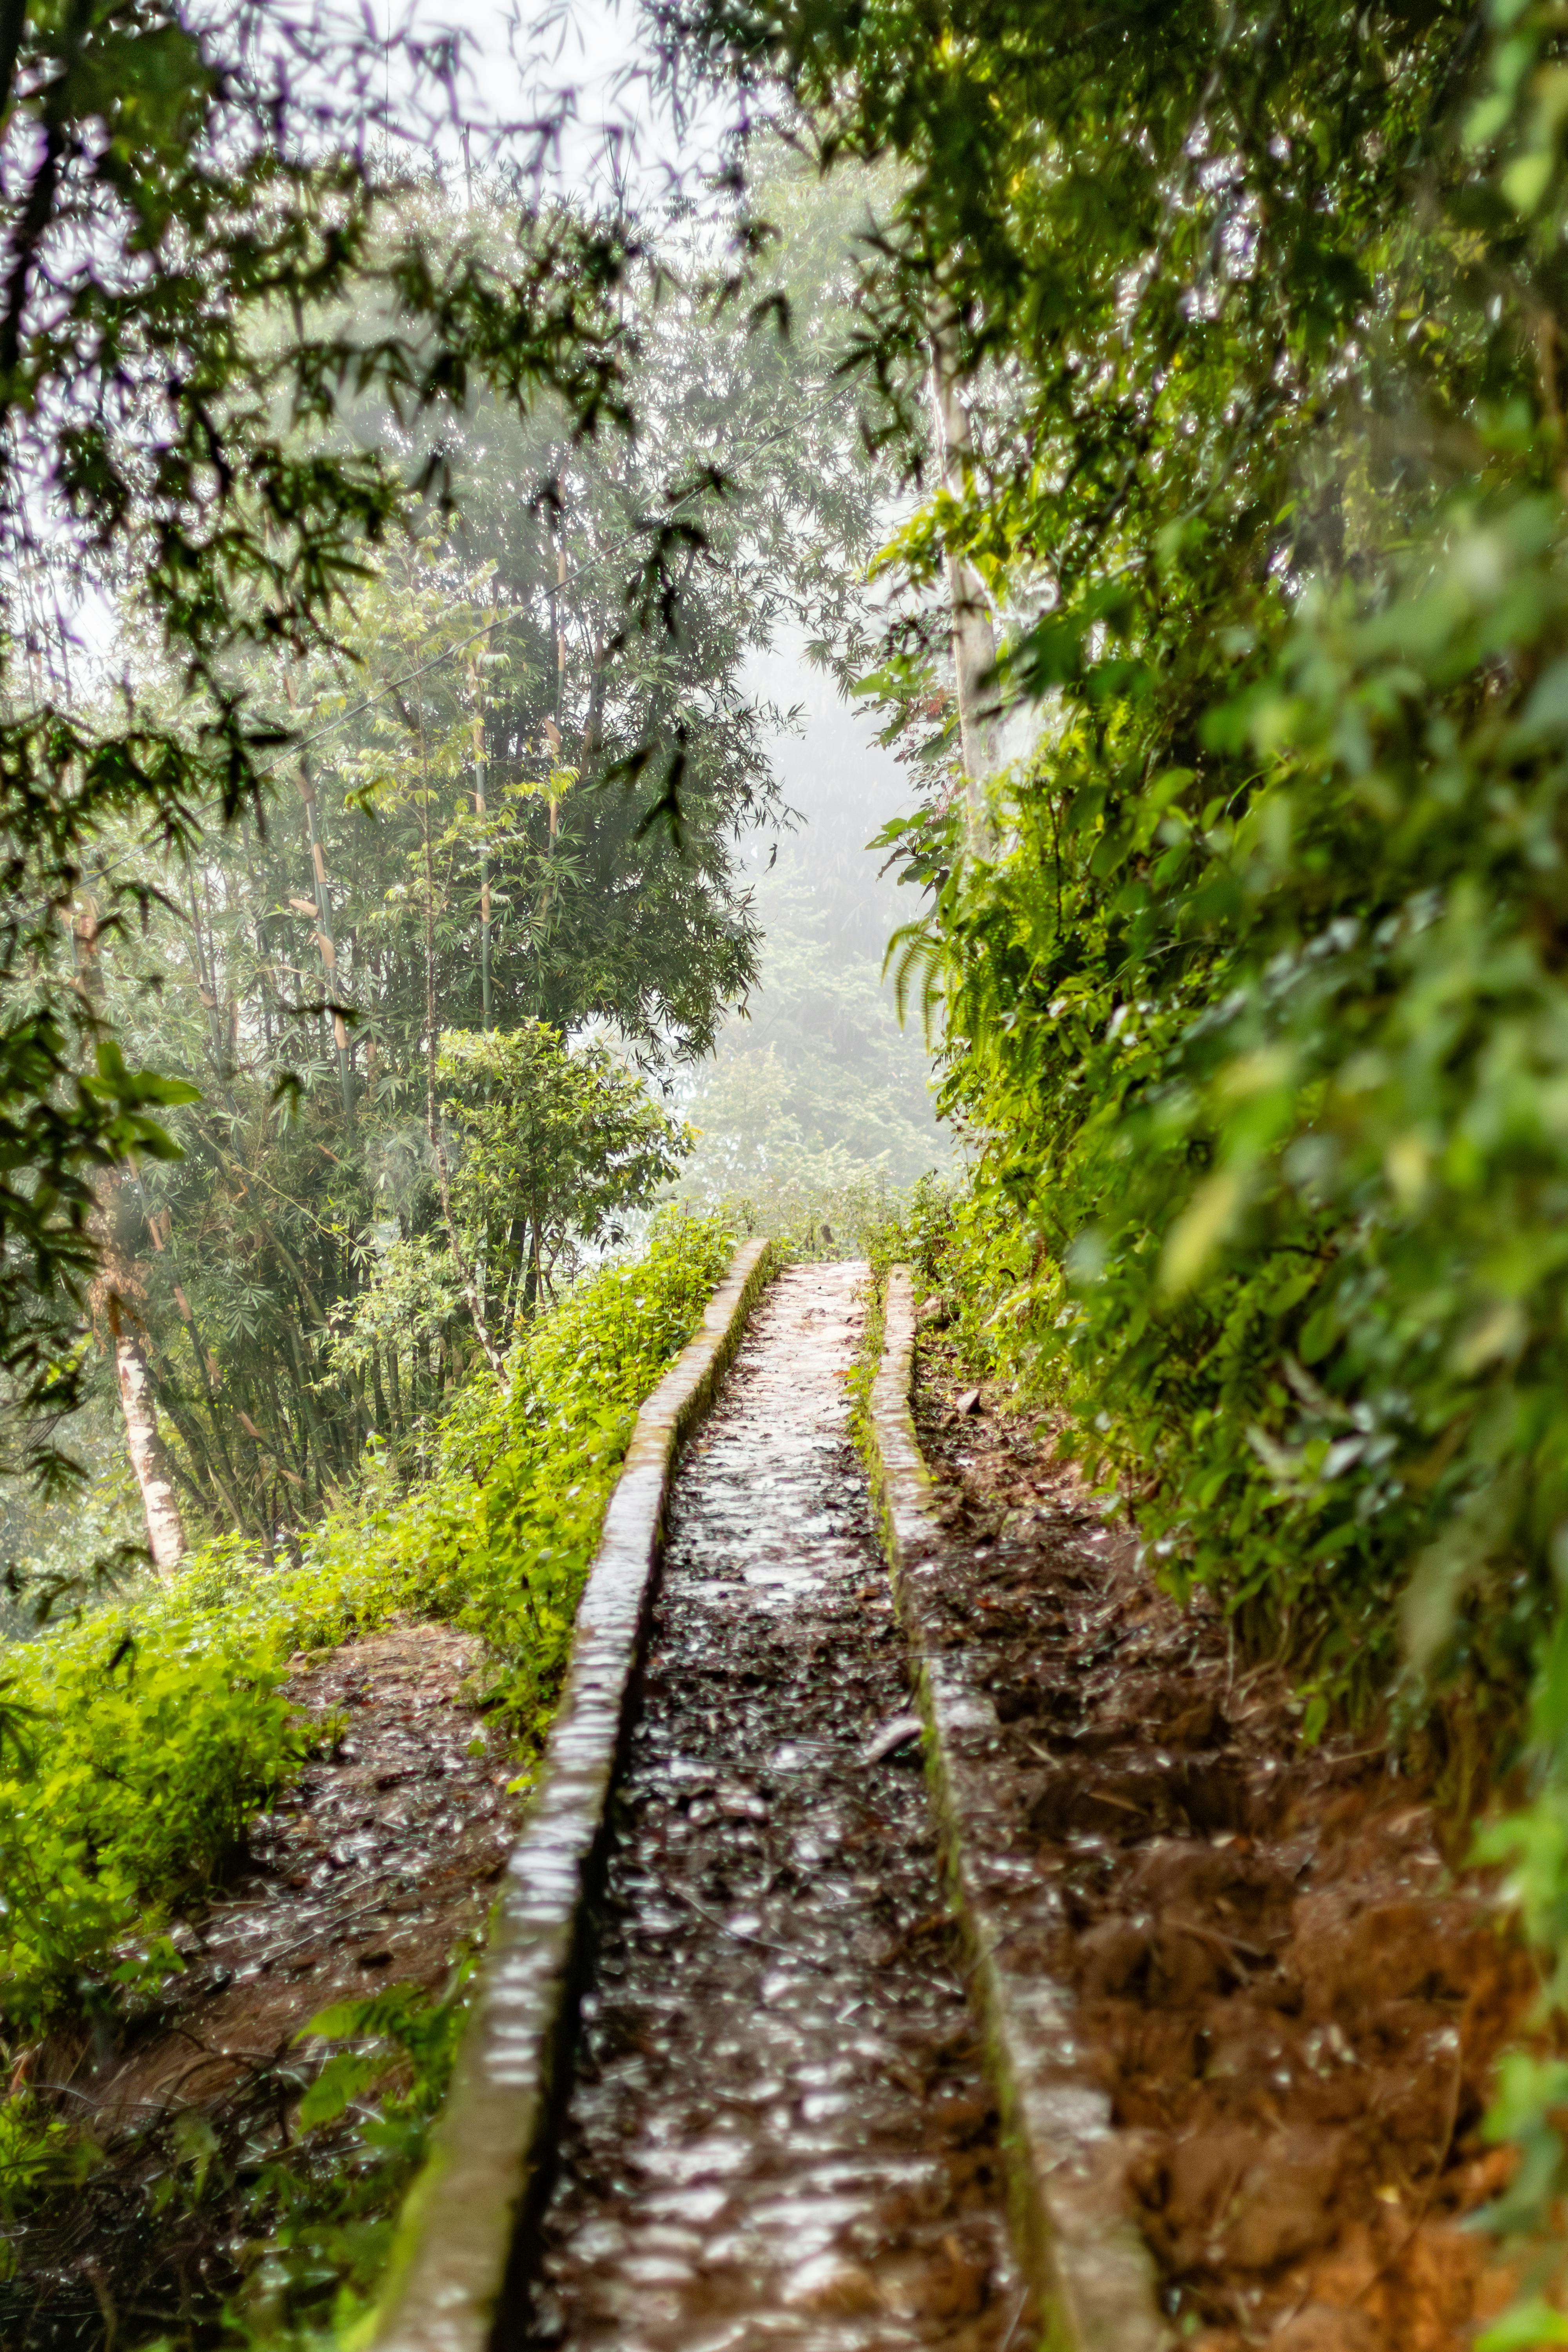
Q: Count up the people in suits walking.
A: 0